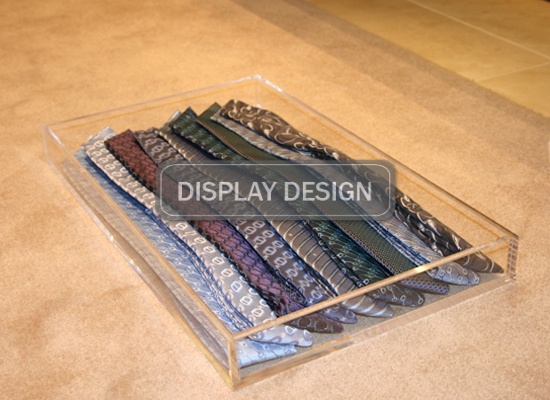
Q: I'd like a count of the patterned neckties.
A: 9